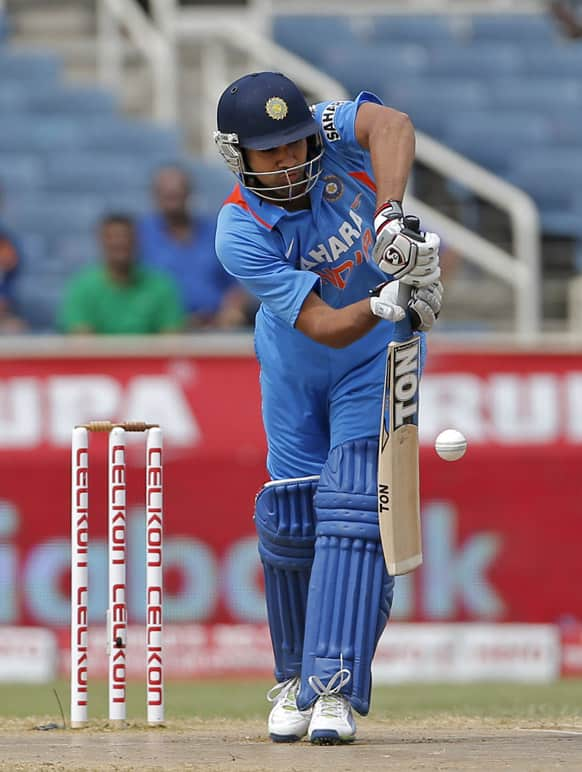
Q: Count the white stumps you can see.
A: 3